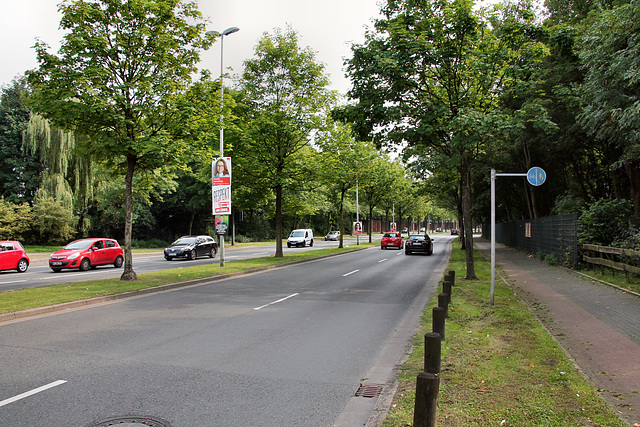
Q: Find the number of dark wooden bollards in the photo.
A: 7